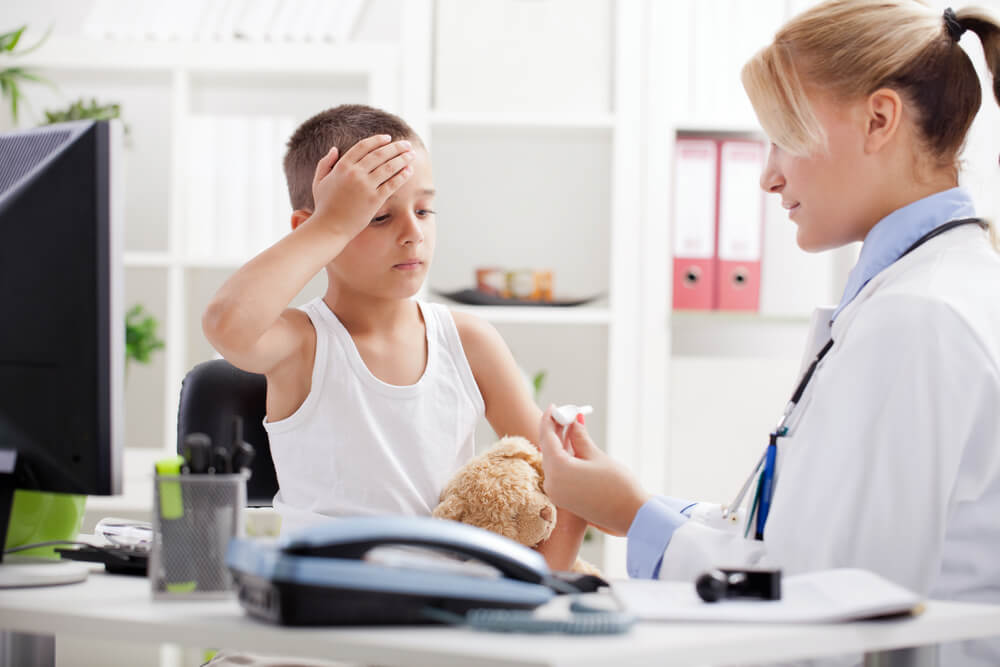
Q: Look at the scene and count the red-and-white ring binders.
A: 2